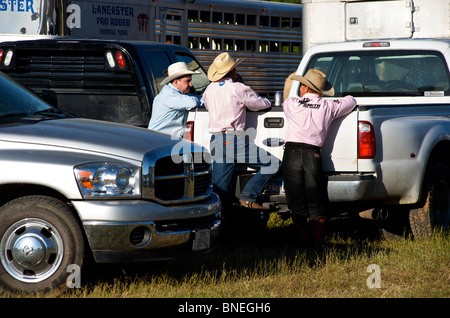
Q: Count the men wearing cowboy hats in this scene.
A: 3